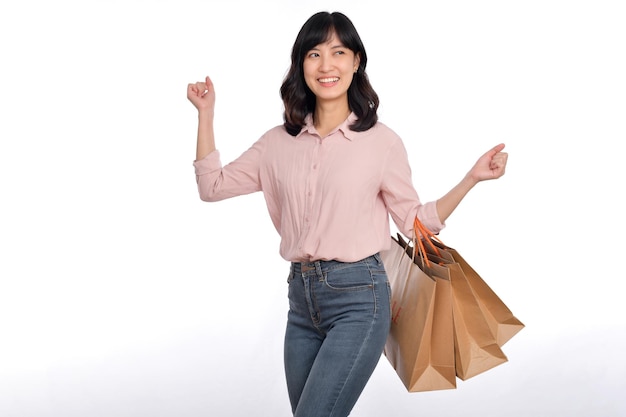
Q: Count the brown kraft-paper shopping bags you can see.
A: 3